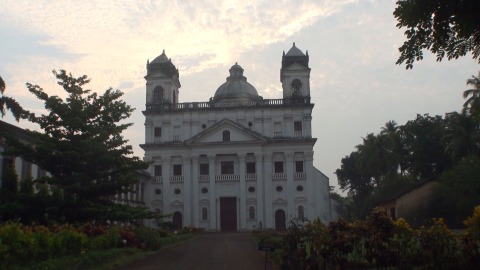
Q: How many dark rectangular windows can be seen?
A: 9